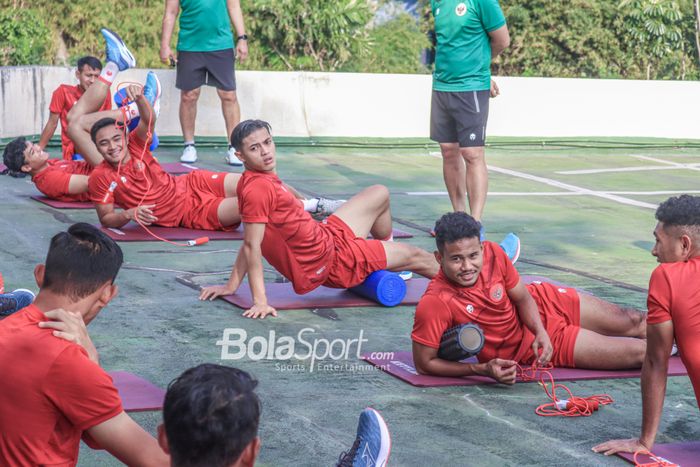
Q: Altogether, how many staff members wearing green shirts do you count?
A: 2